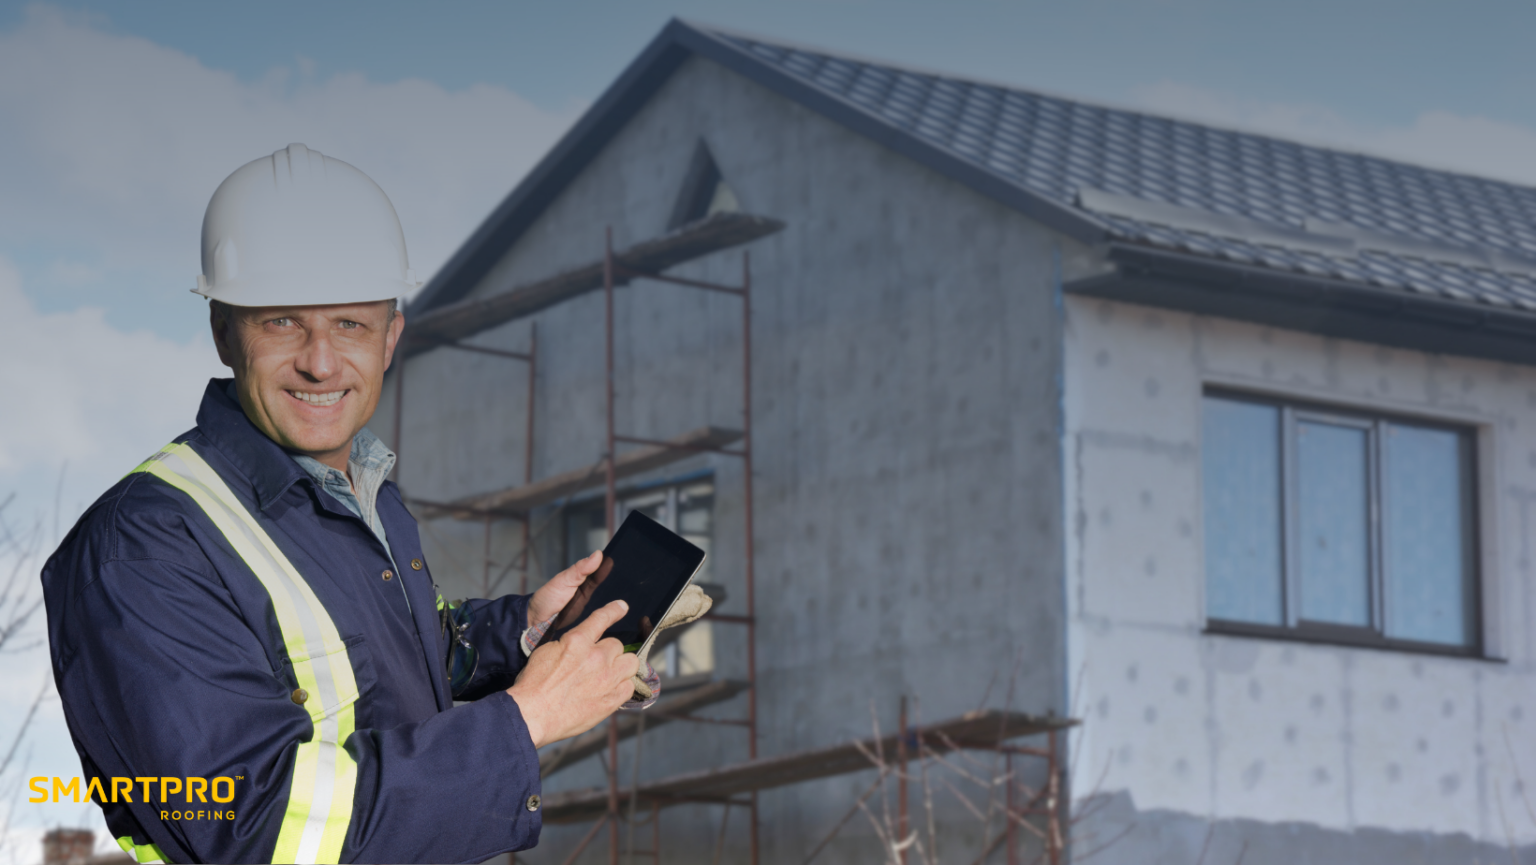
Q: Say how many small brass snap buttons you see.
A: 4